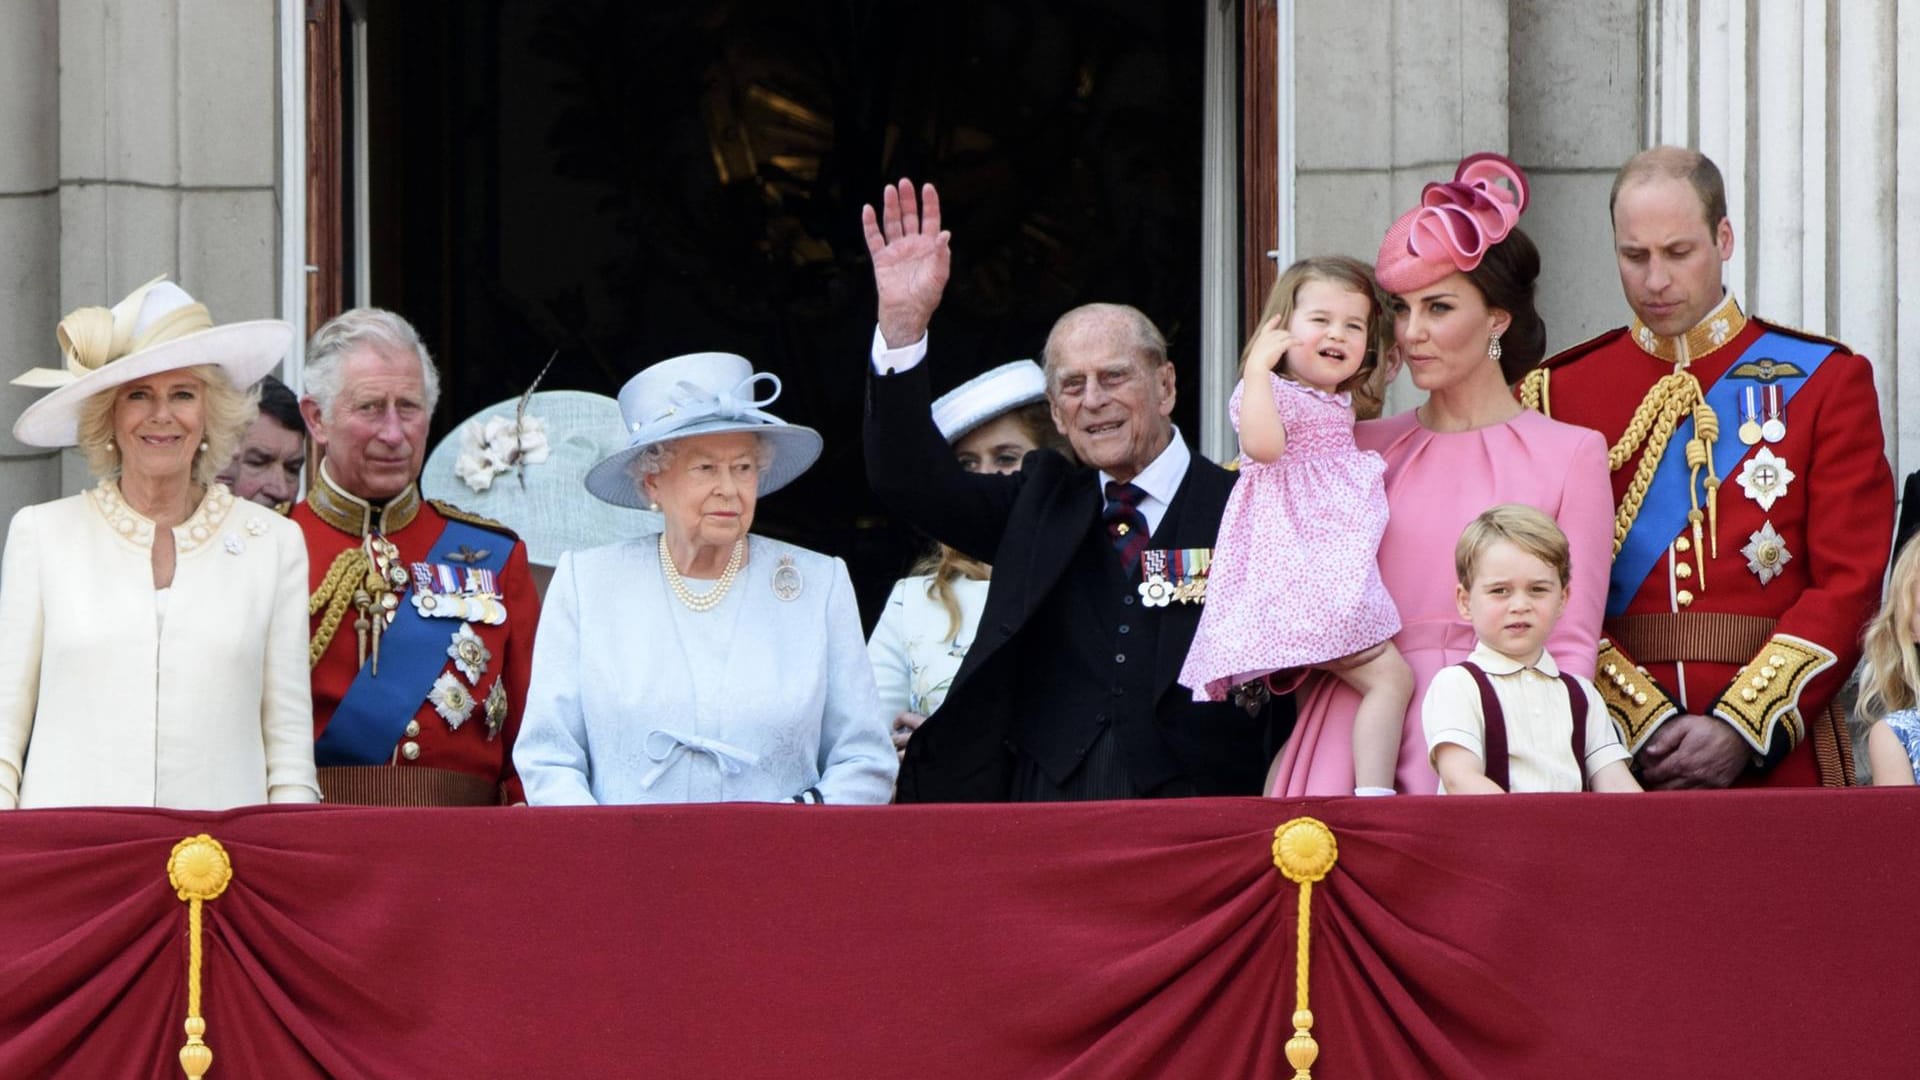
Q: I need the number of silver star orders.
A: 5